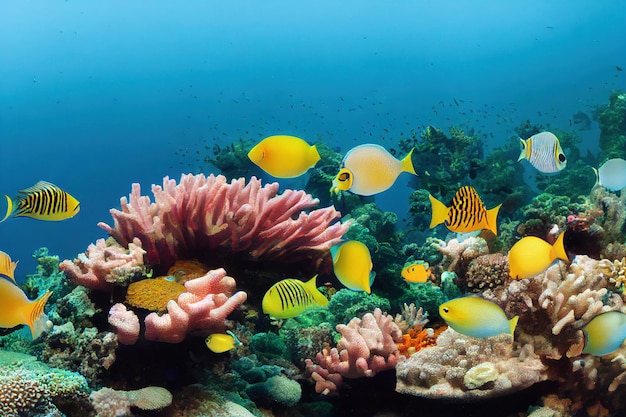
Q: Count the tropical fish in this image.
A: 15